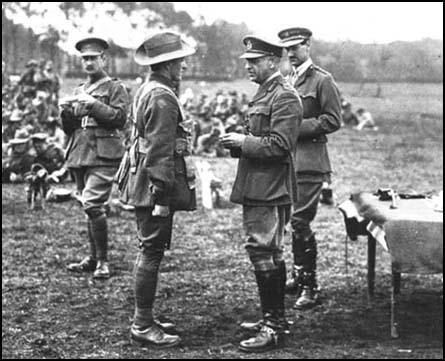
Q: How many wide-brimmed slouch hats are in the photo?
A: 1